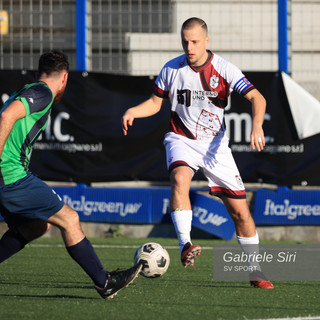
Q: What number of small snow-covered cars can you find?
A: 0